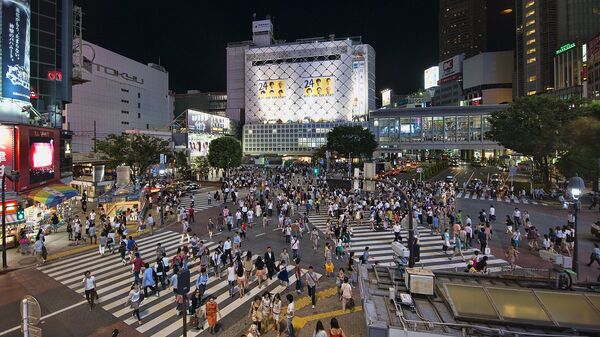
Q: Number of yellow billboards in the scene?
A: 2